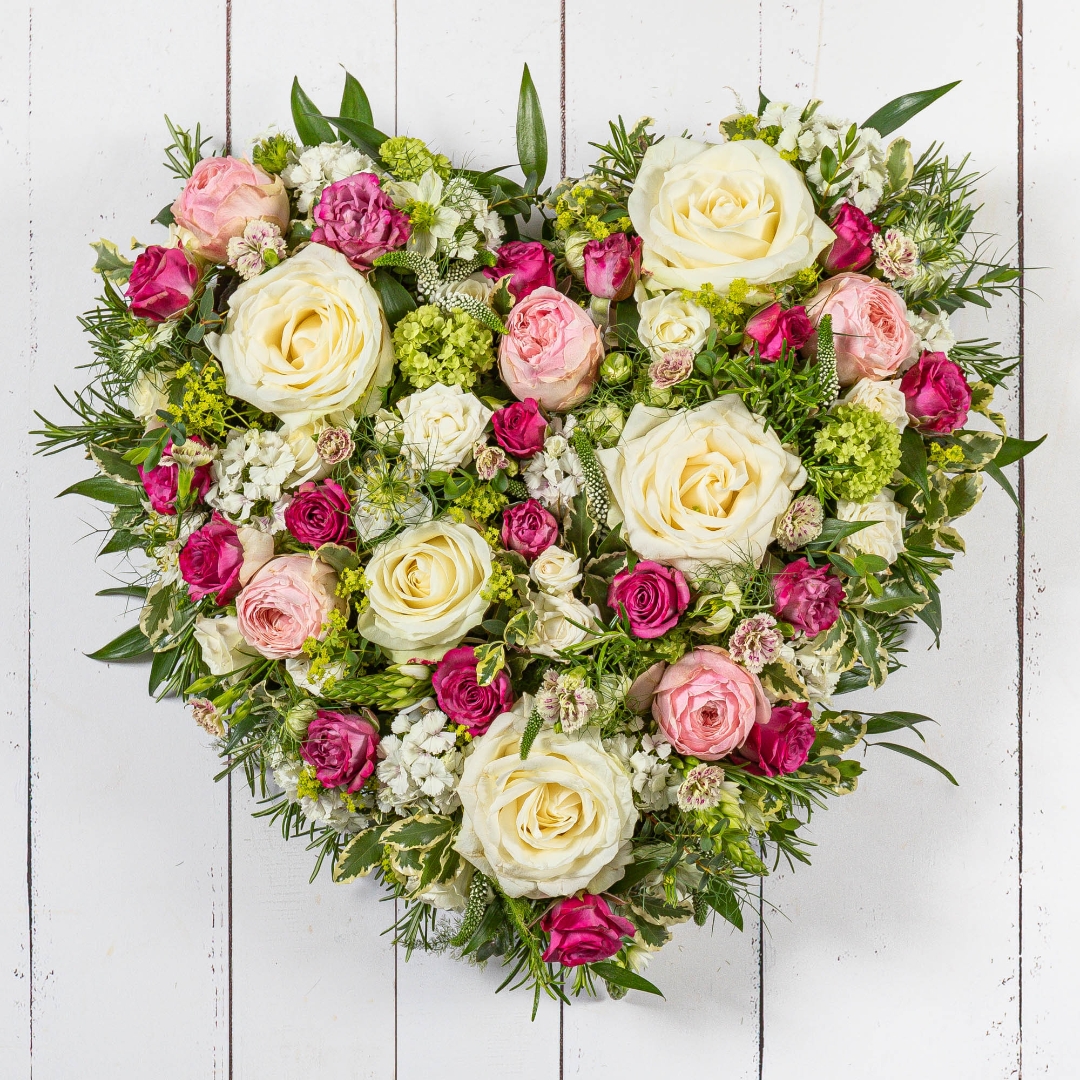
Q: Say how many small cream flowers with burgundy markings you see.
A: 11